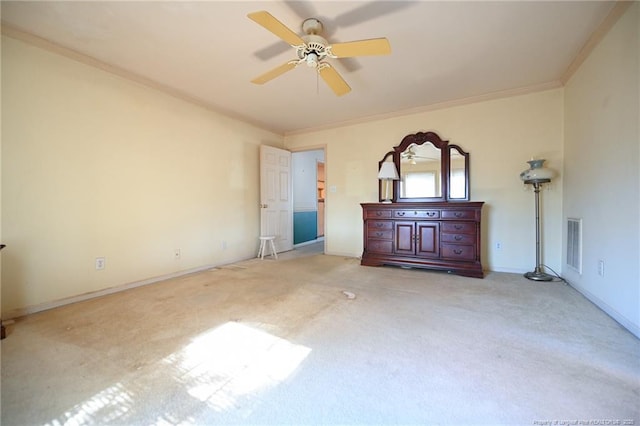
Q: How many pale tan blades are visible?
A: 4